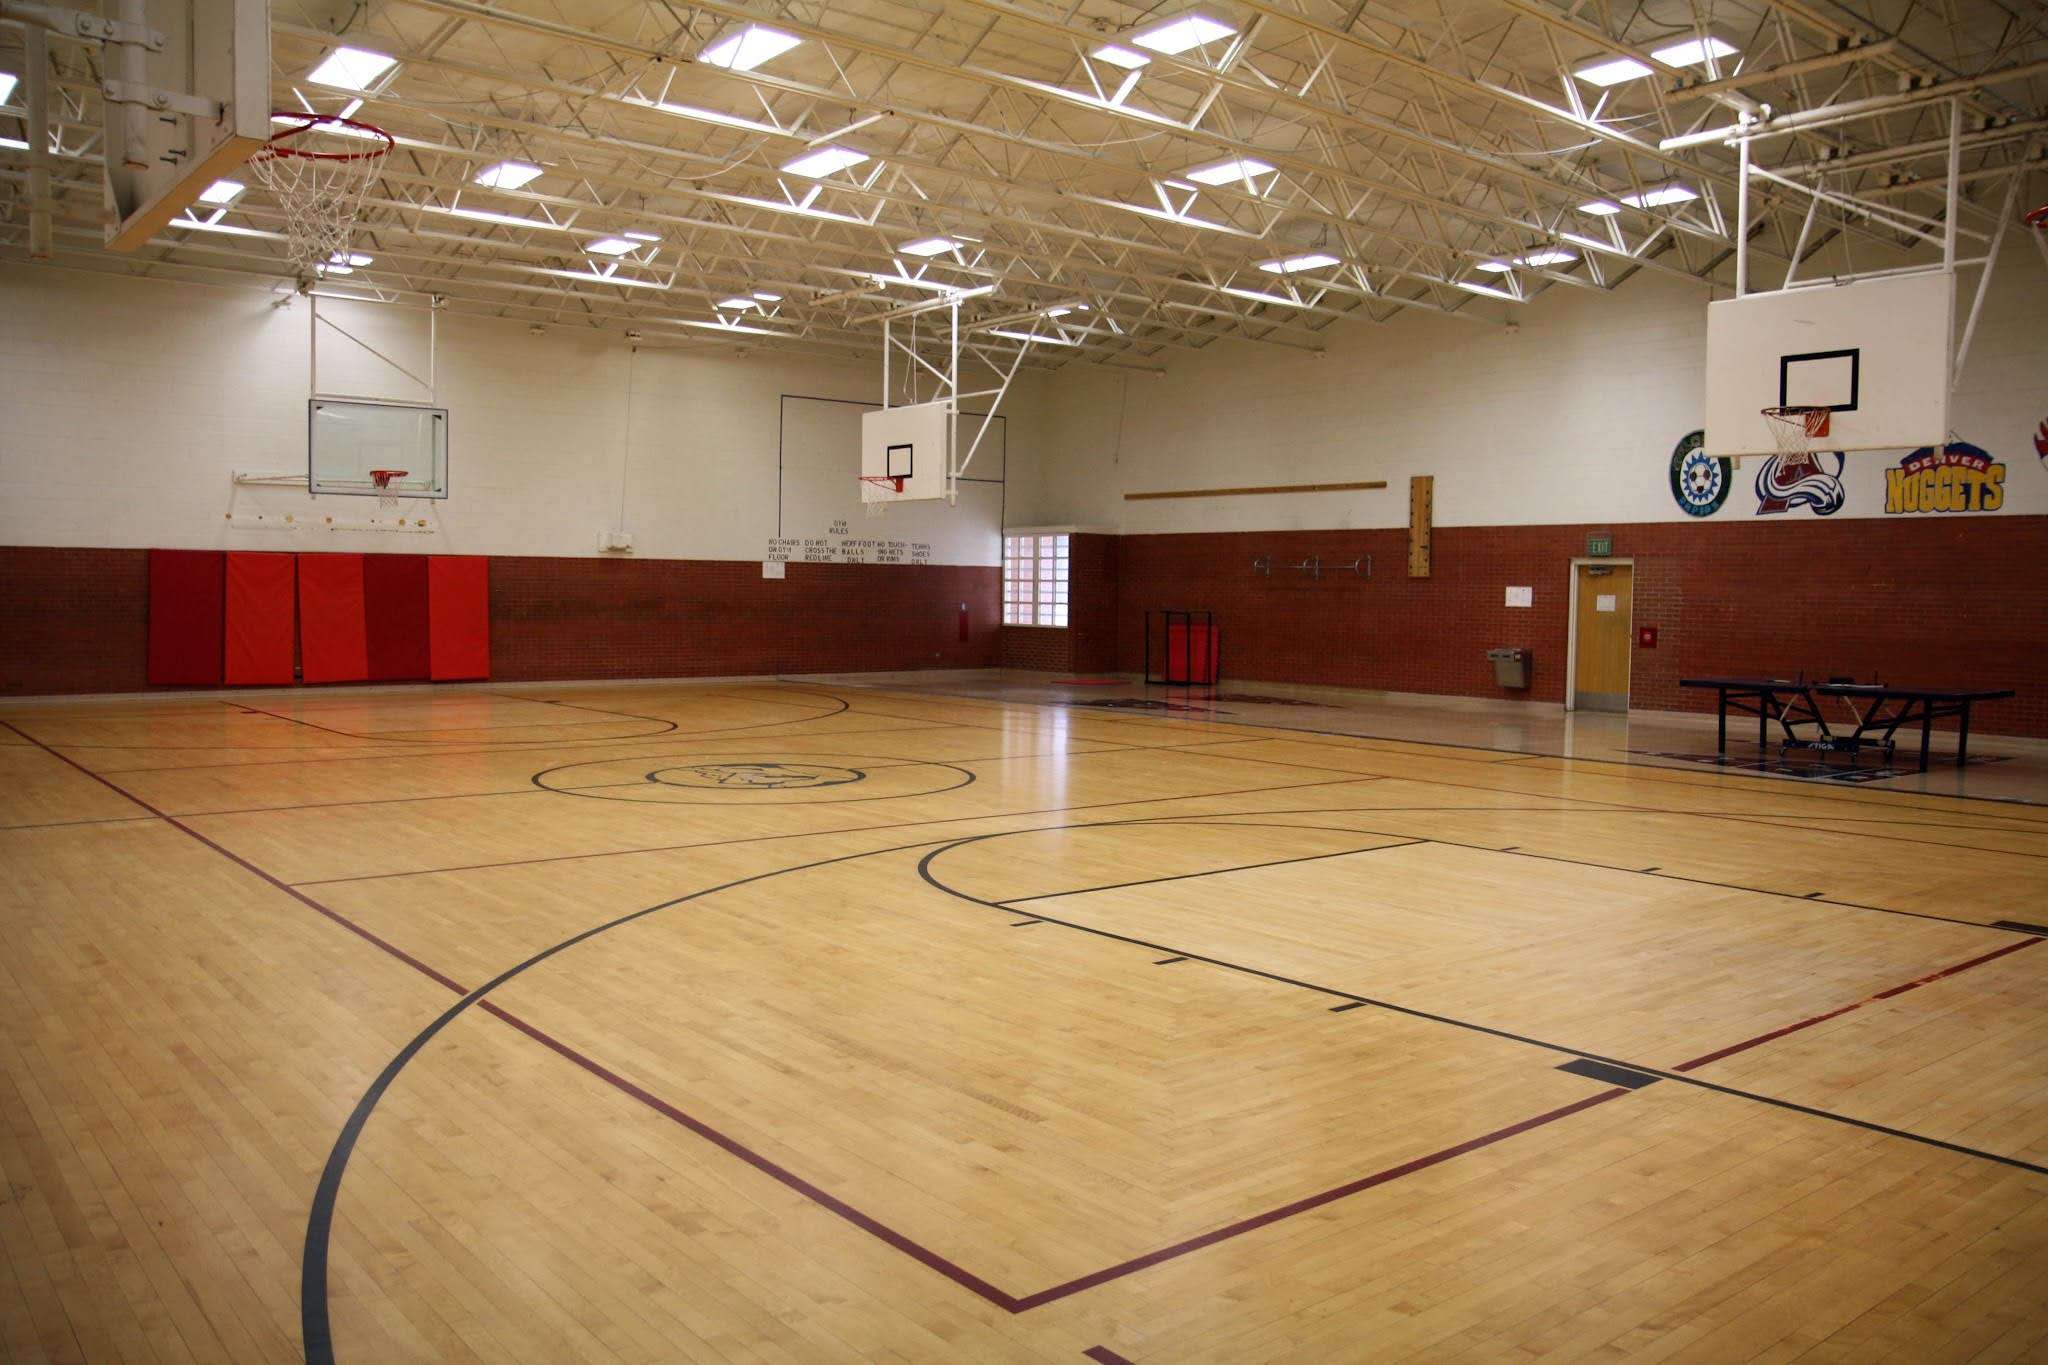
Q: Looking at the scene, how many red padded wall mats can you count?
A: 5